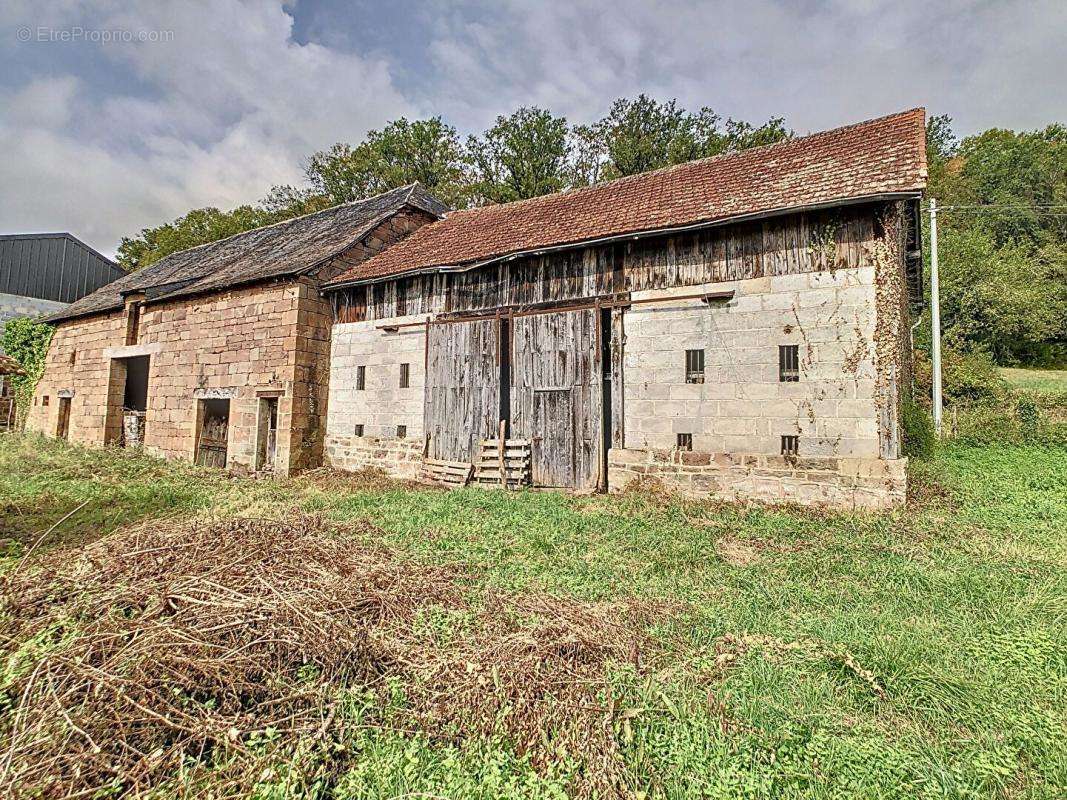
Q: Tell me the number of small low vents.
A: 4